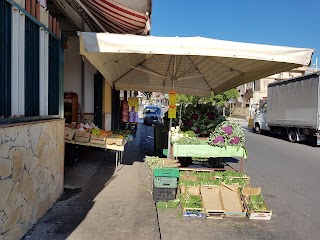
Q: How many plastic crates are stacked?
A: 3